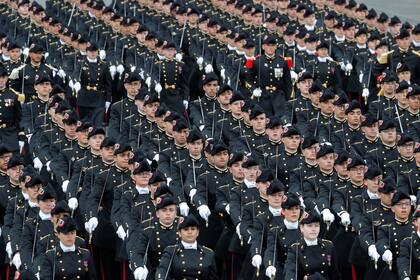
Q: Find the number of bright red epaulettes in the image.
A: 2